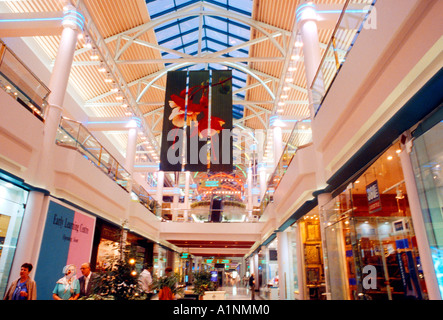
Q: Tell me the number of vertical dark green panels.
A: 3